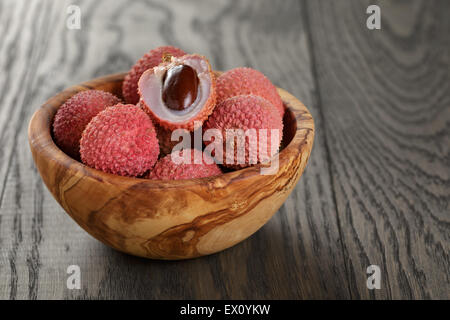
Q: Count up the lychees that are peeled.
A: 1